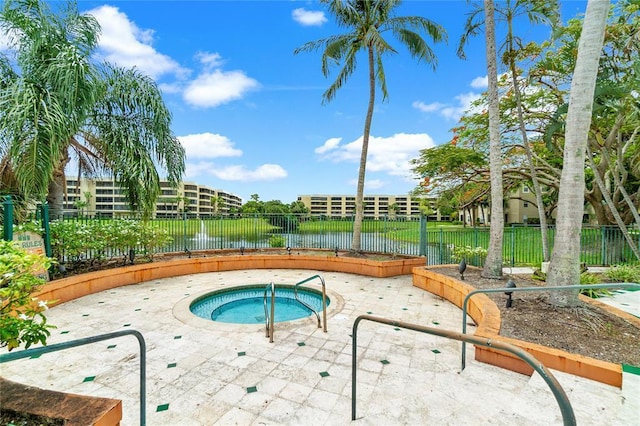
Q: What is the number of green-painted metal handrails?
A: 3